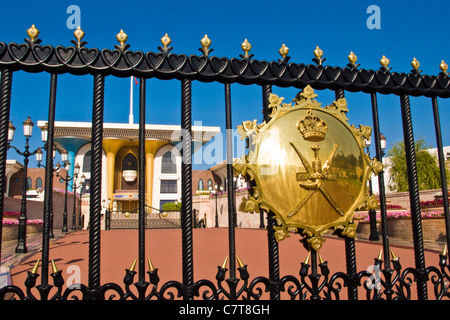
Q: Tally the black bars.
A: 12